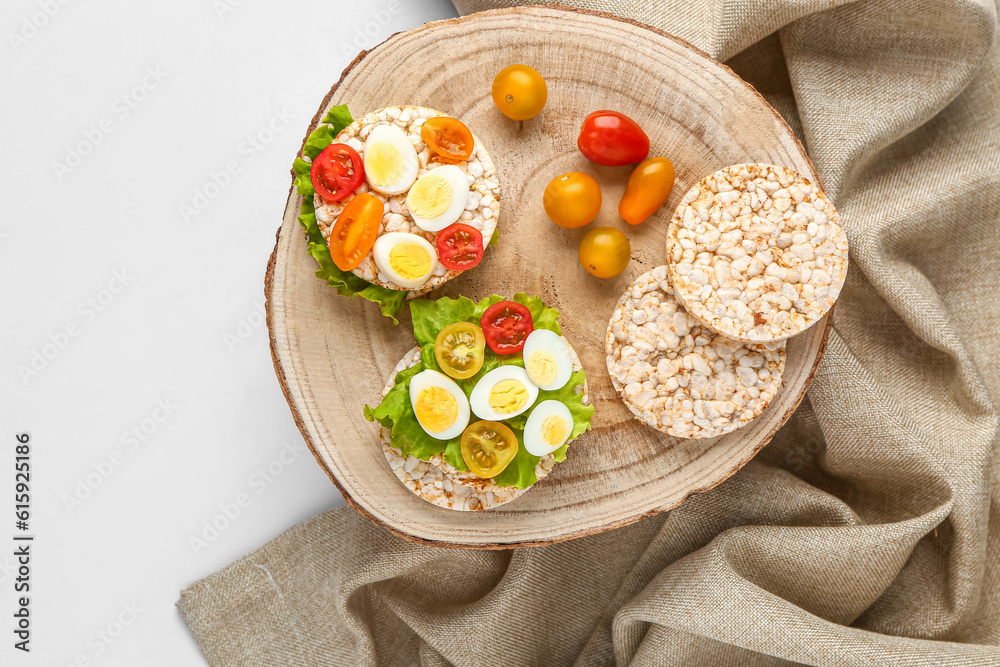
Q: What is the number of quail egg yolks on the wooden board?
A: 7